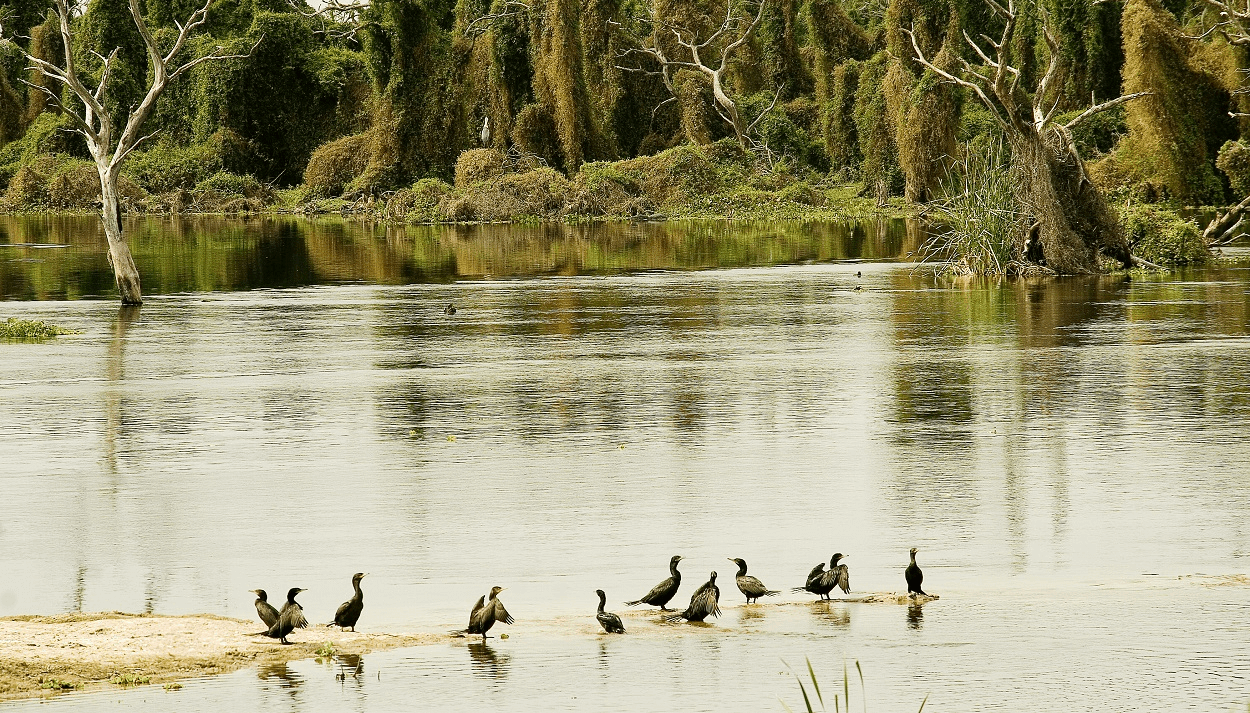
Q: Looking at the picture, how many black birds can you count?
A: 10